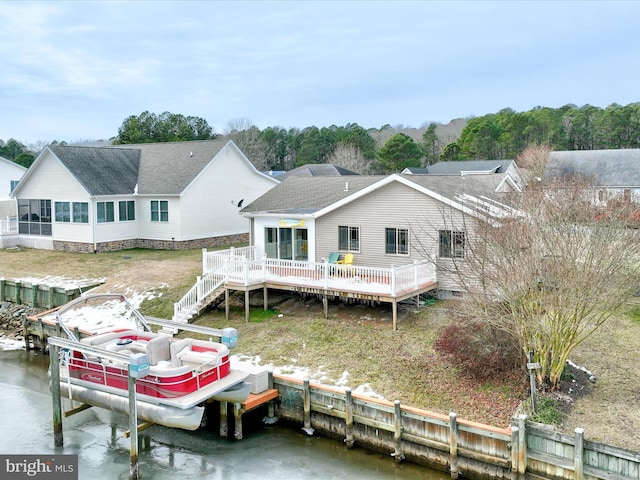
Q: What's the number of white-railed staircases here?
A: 1